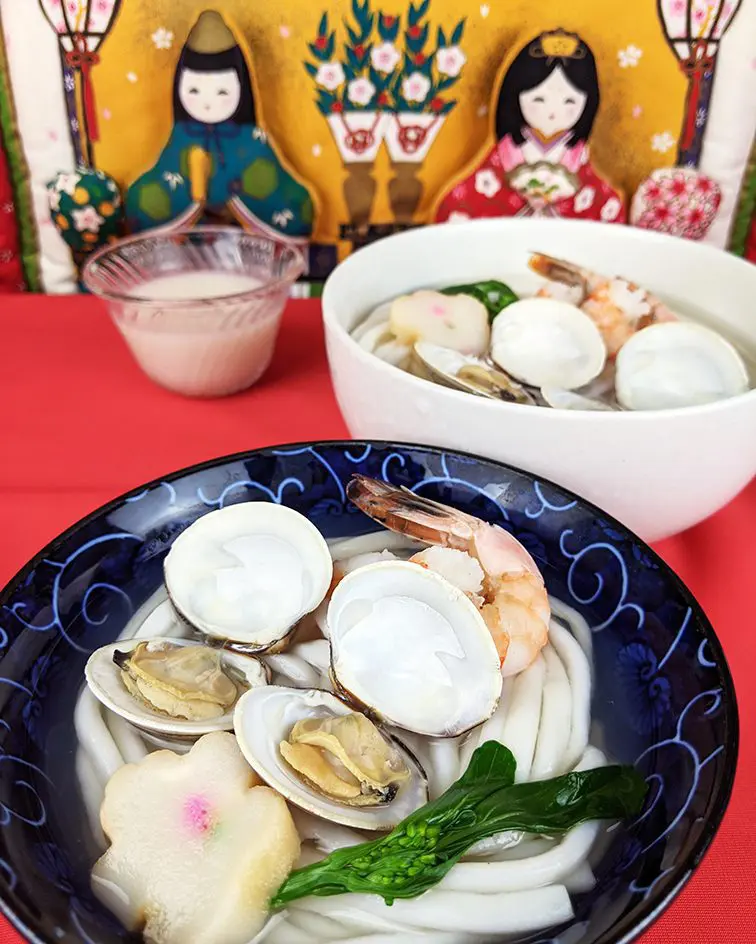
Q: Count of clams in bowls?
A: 4